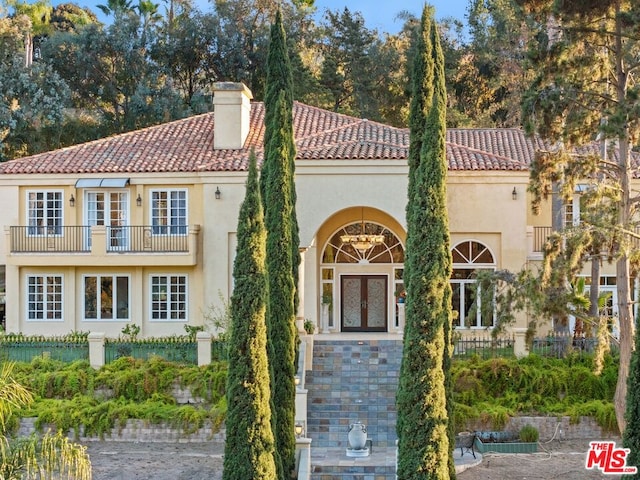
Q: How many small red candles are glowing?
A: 0